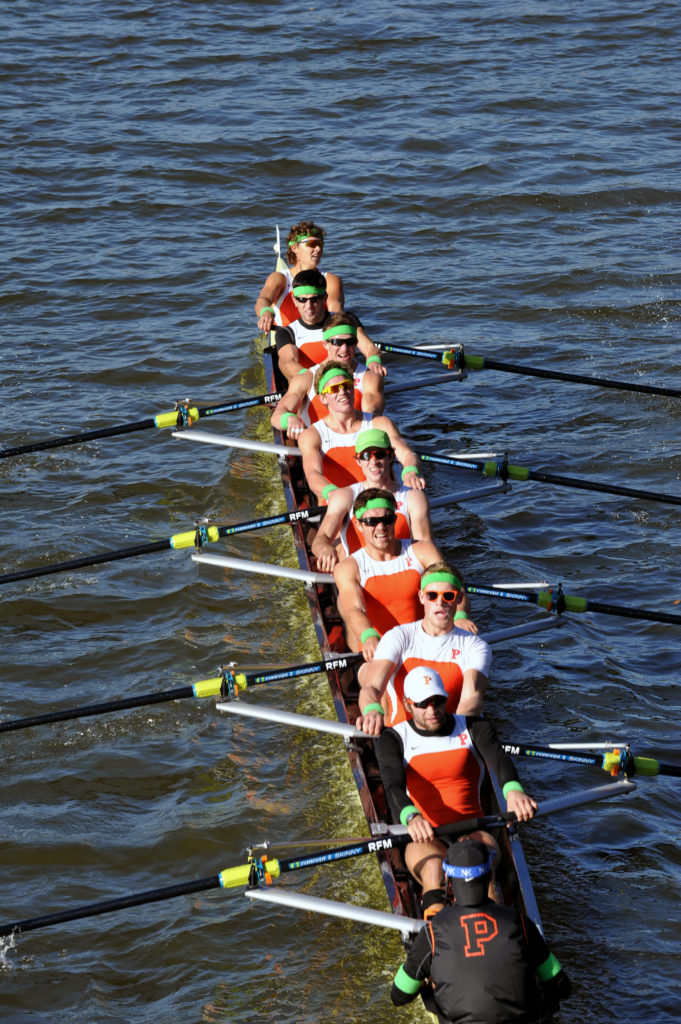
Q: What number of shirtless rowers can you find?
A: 0